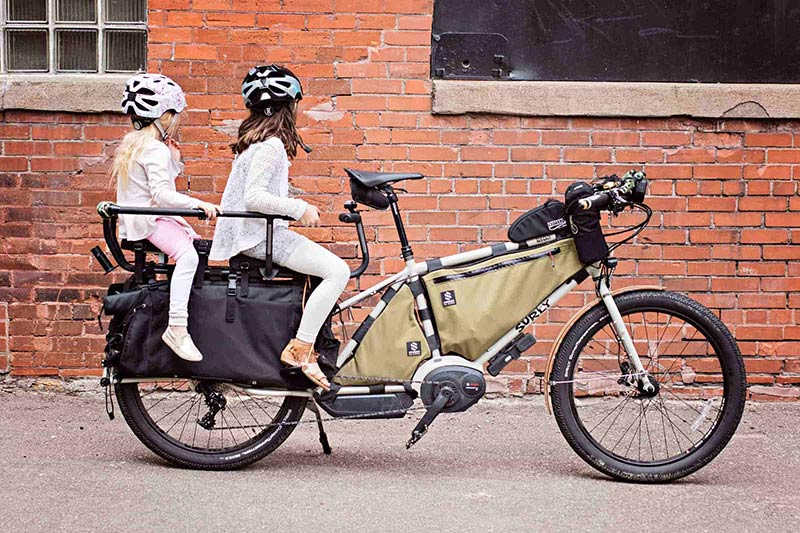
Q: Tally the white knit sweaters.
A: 1